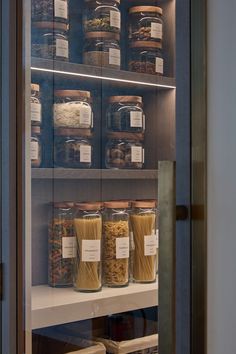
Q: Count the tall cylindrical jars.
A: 4